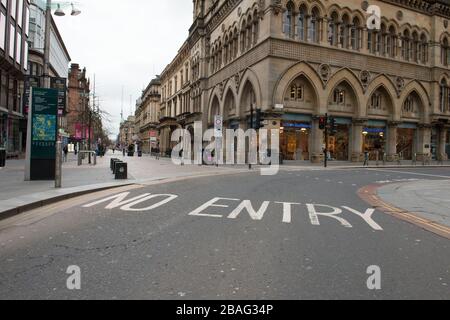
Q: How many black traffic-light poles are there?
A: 2